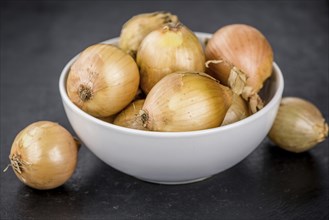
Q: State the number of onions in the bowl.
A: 7